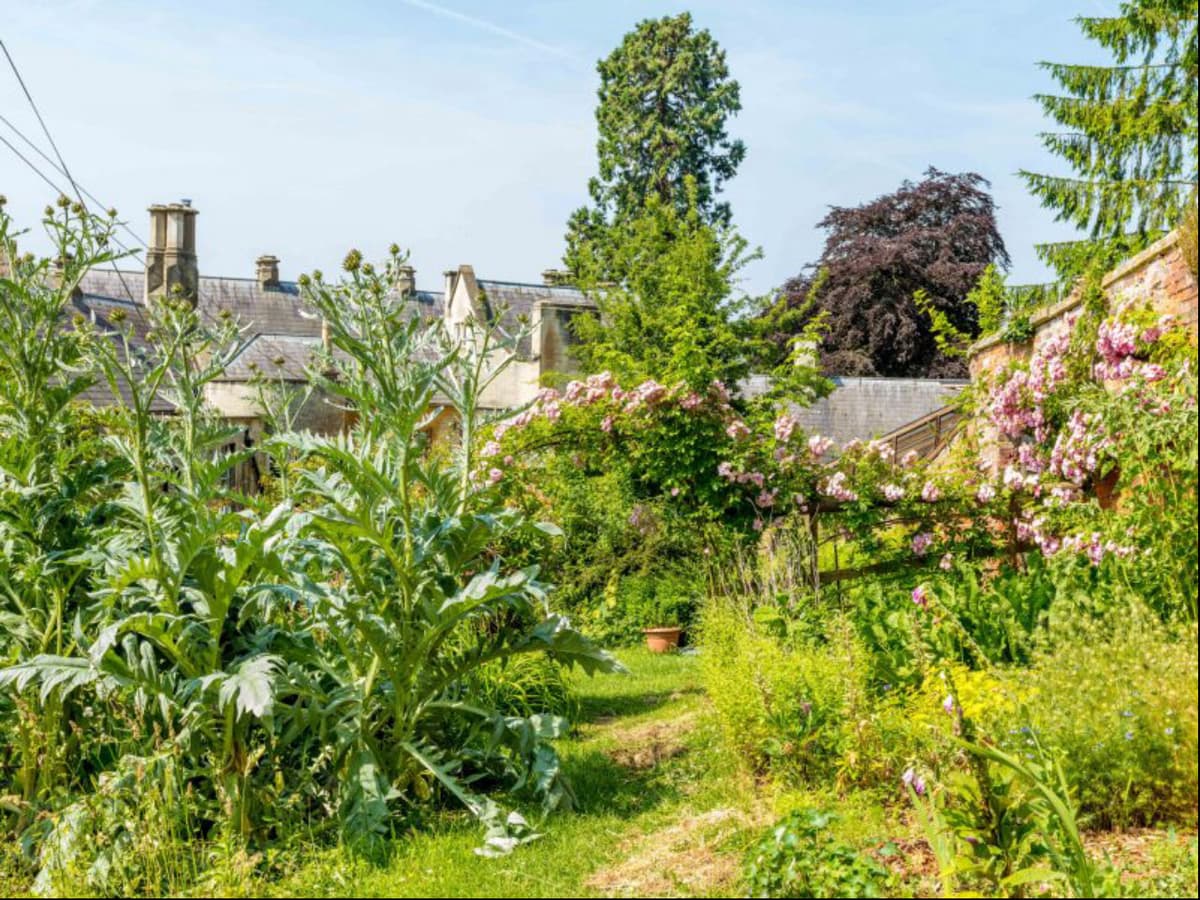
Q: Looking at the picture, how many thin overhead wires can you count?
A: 3